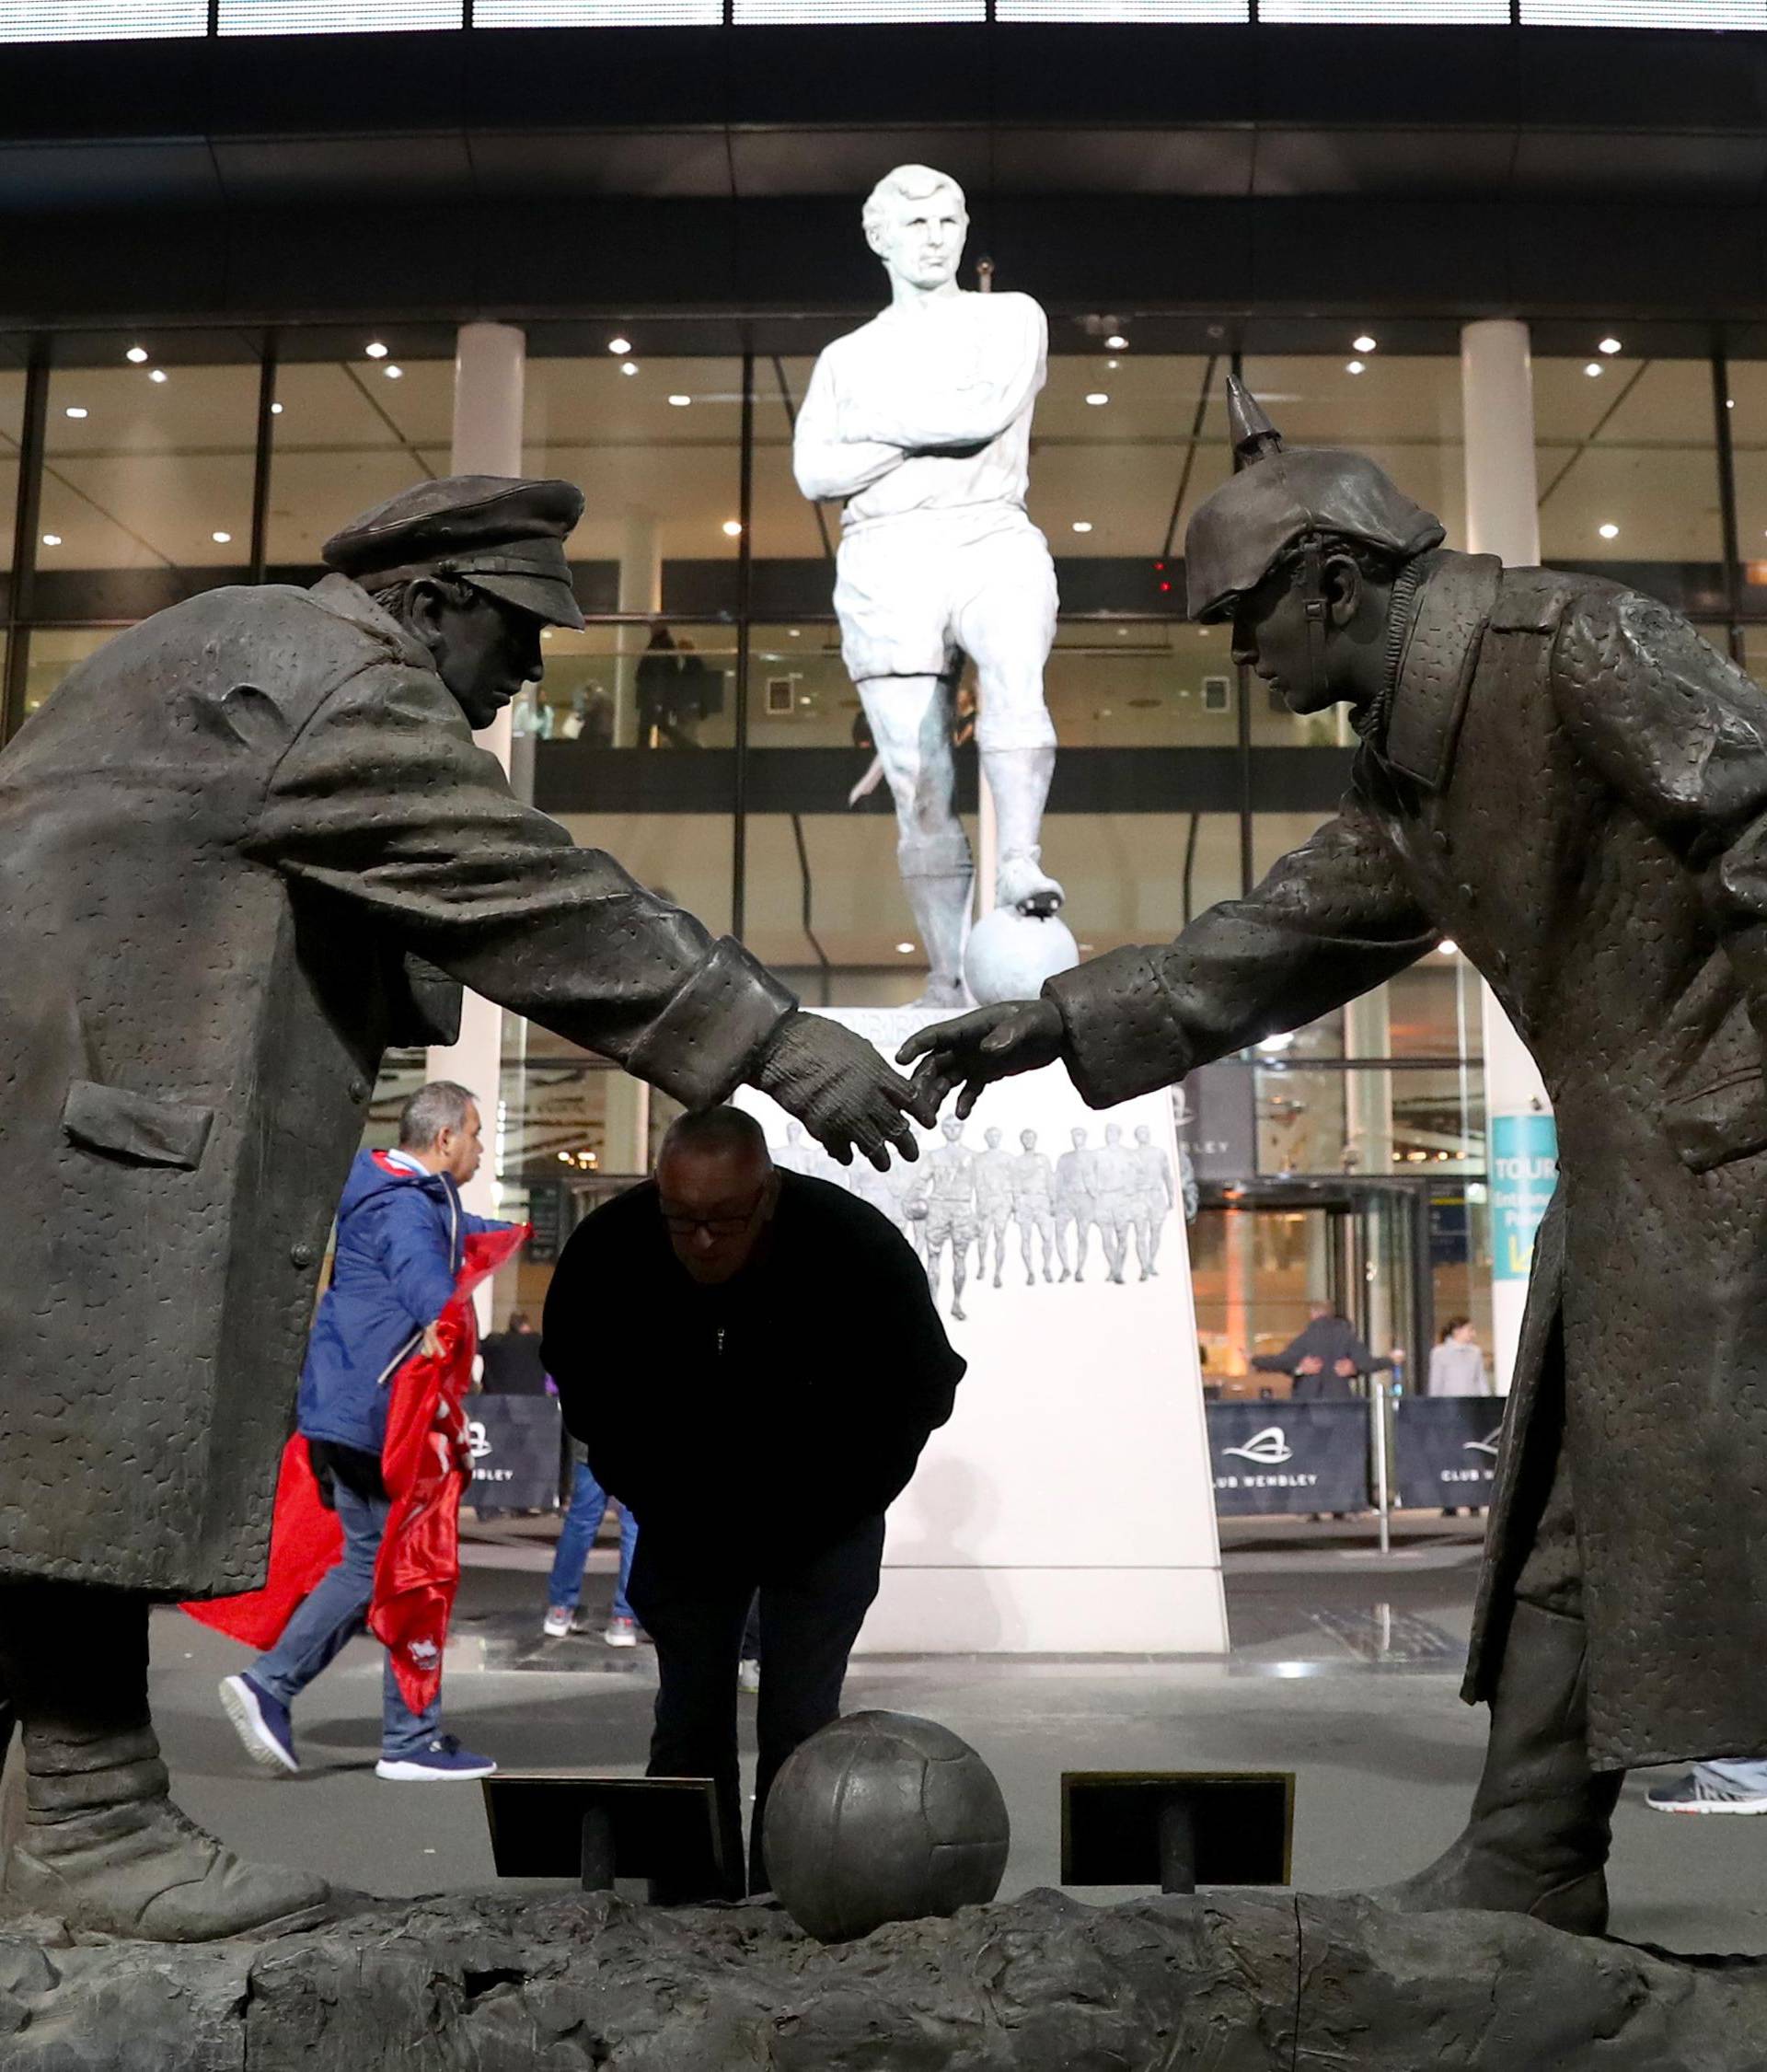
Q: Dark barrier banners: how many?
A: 3